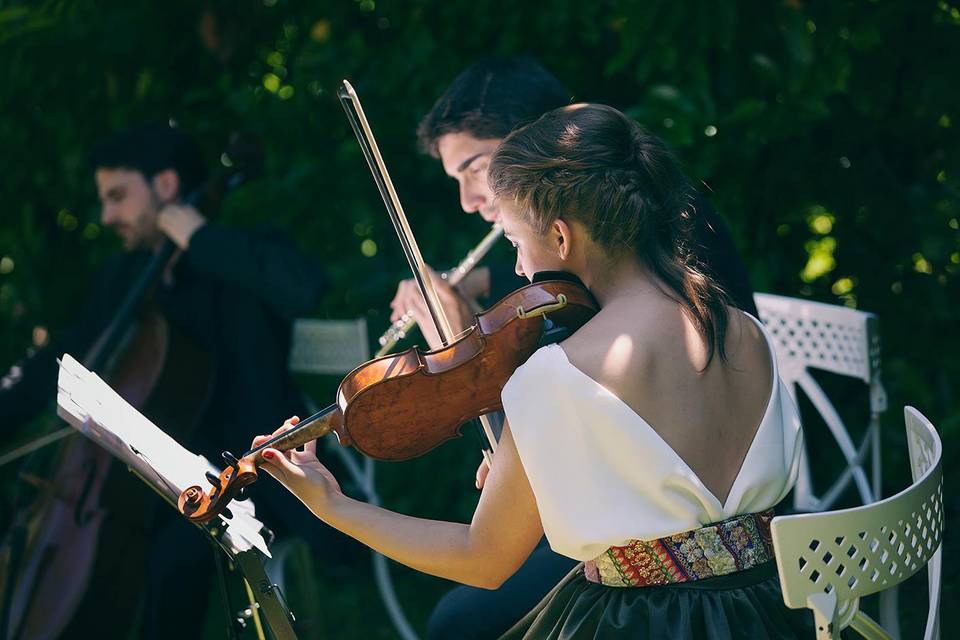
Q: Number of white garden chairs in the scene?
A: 3